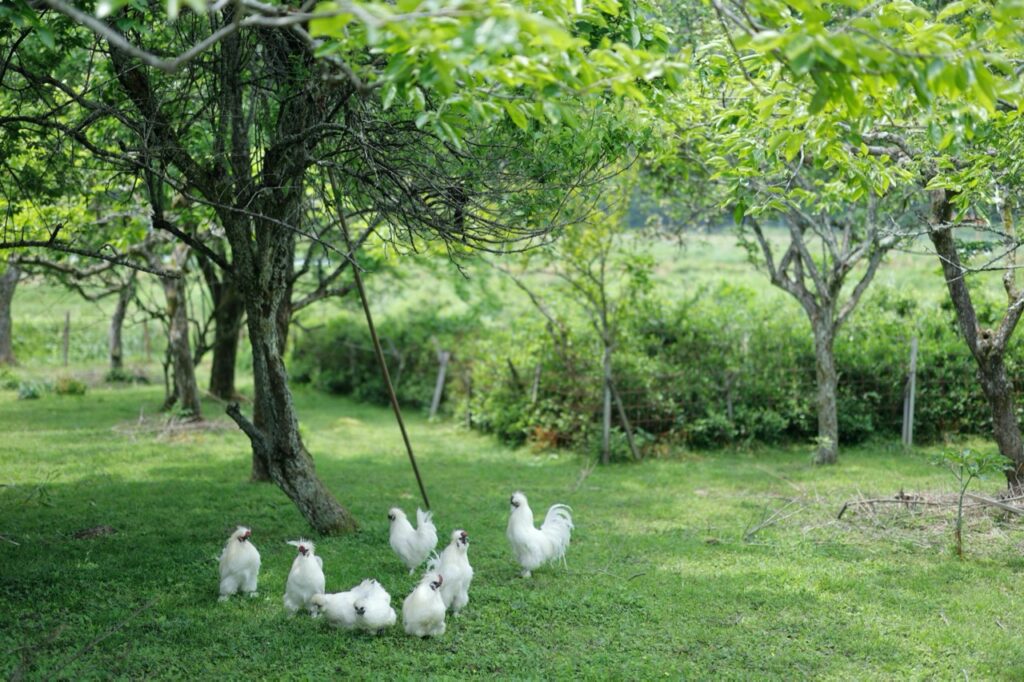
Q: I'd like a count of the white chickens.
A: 8